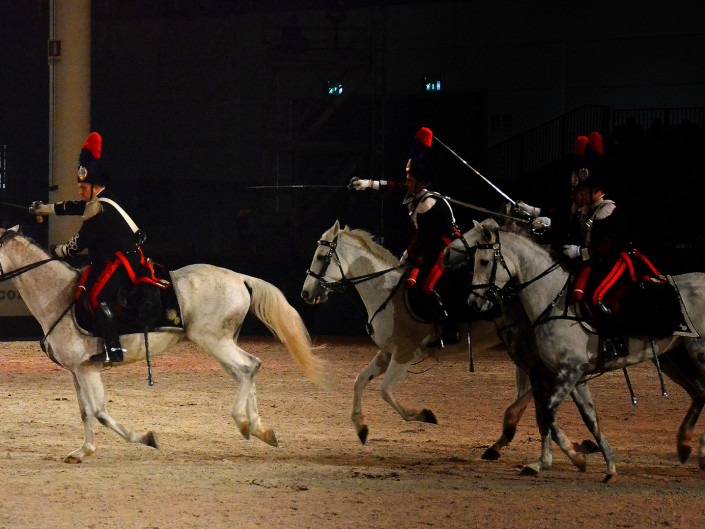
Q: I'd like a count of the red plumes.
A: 4